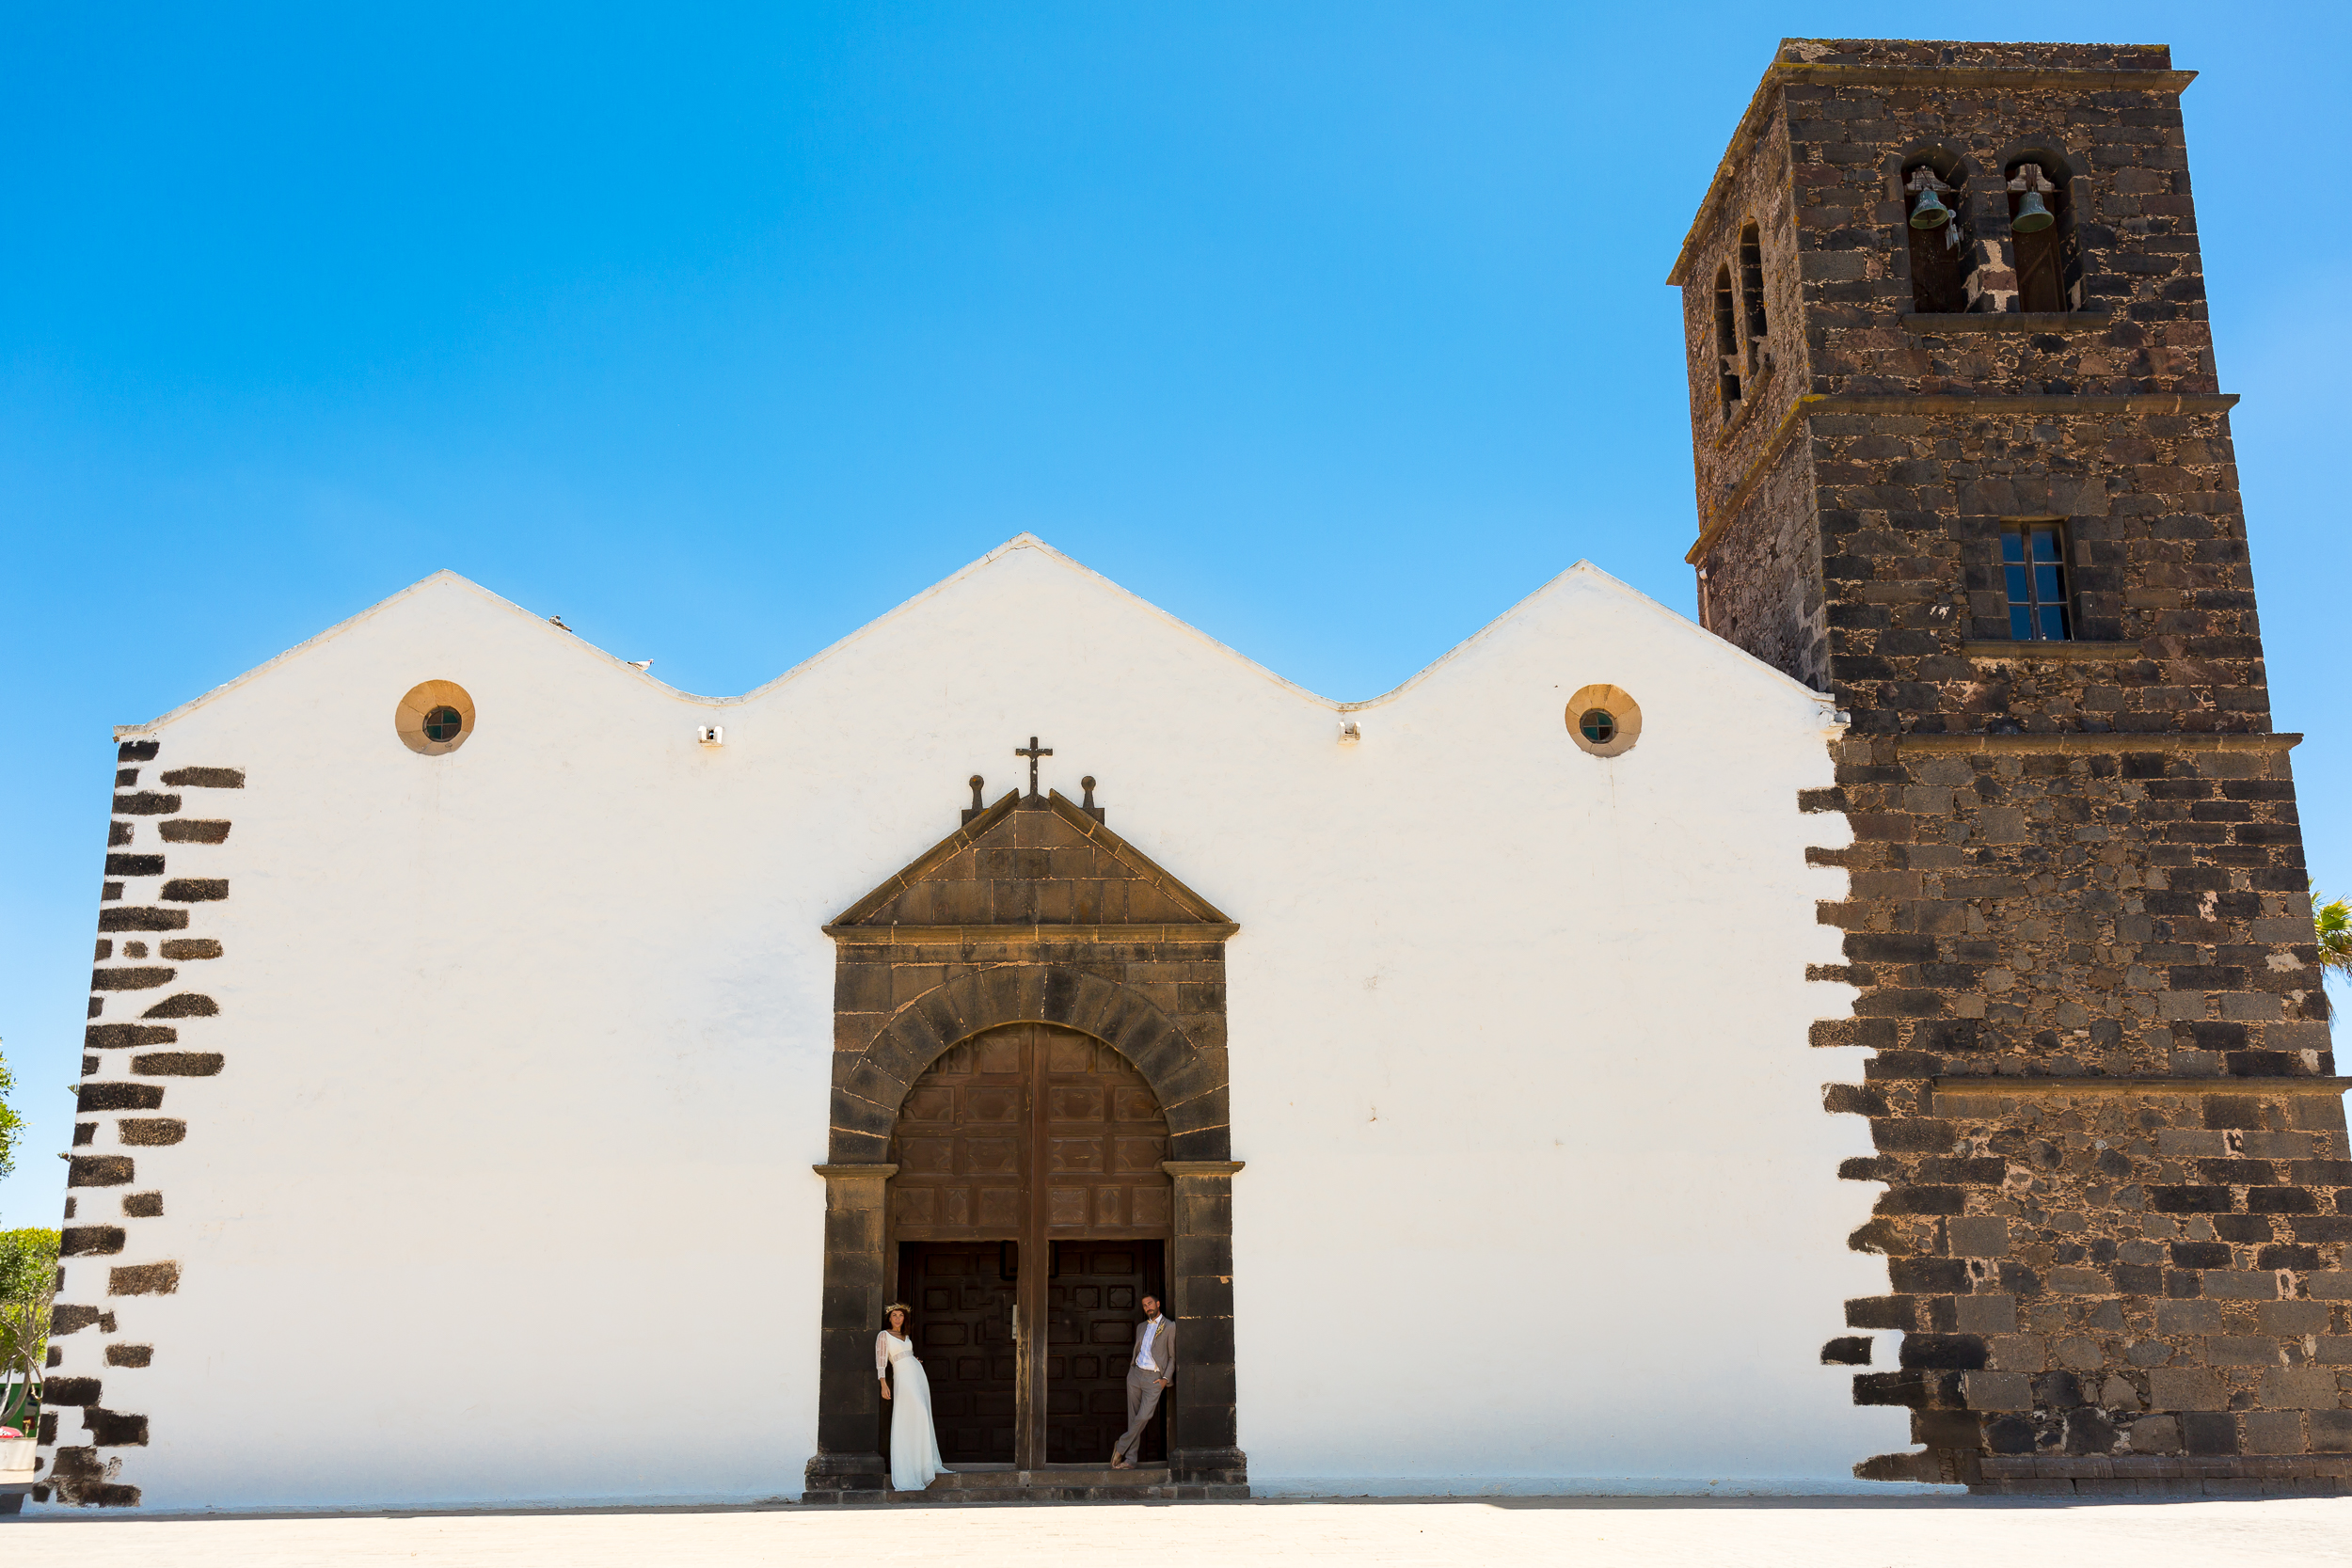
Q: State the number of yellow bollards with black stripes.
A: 0